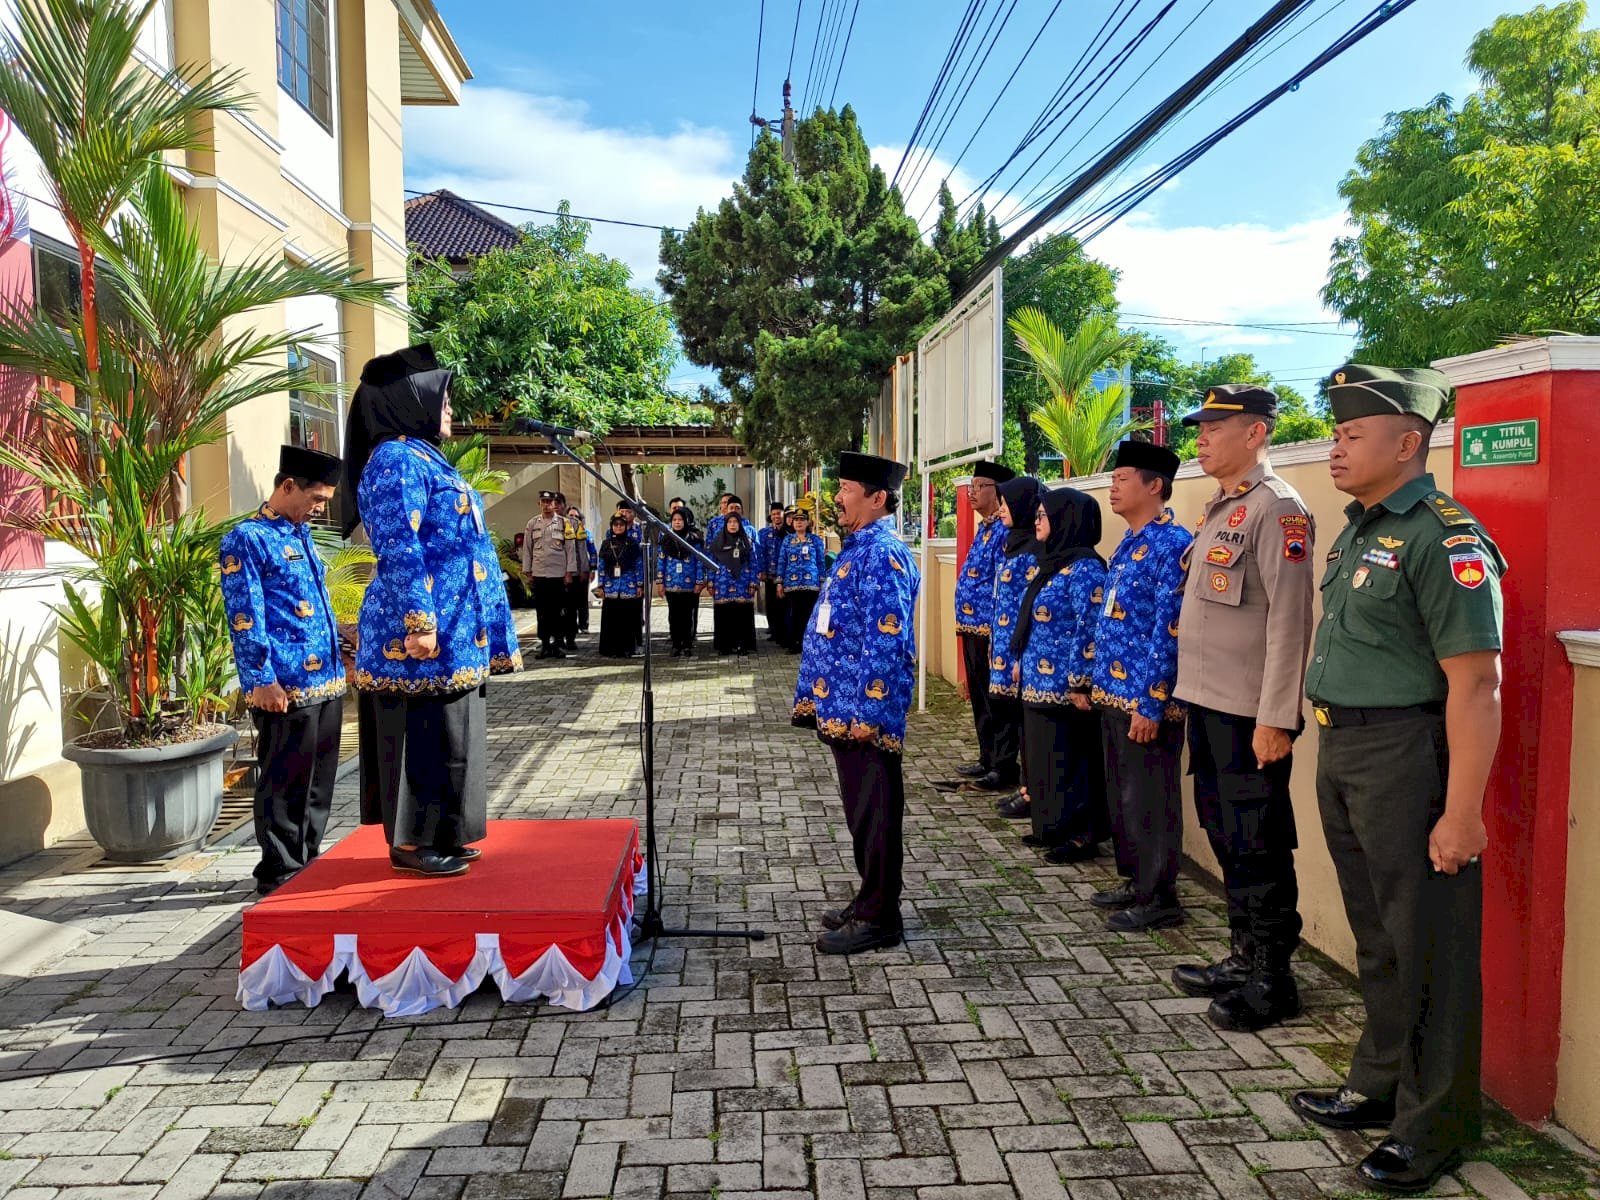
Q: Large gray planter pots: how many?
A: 1